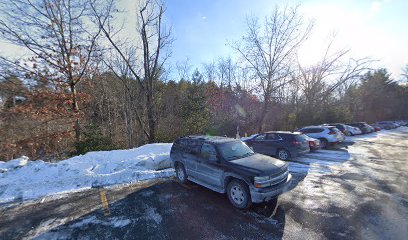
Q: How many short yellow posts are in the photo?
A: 2